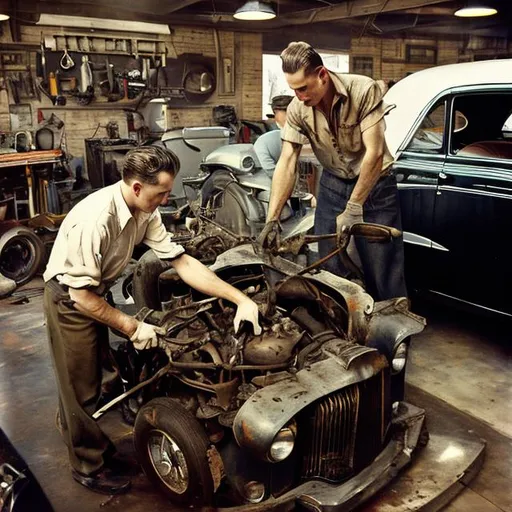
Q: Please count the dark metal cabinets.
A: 1